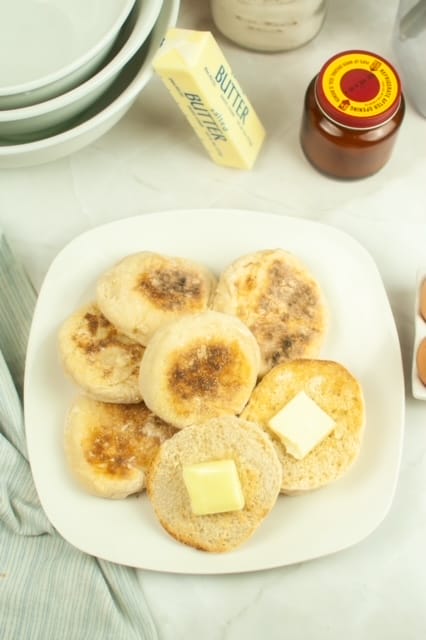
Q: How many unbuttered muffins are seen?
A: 5